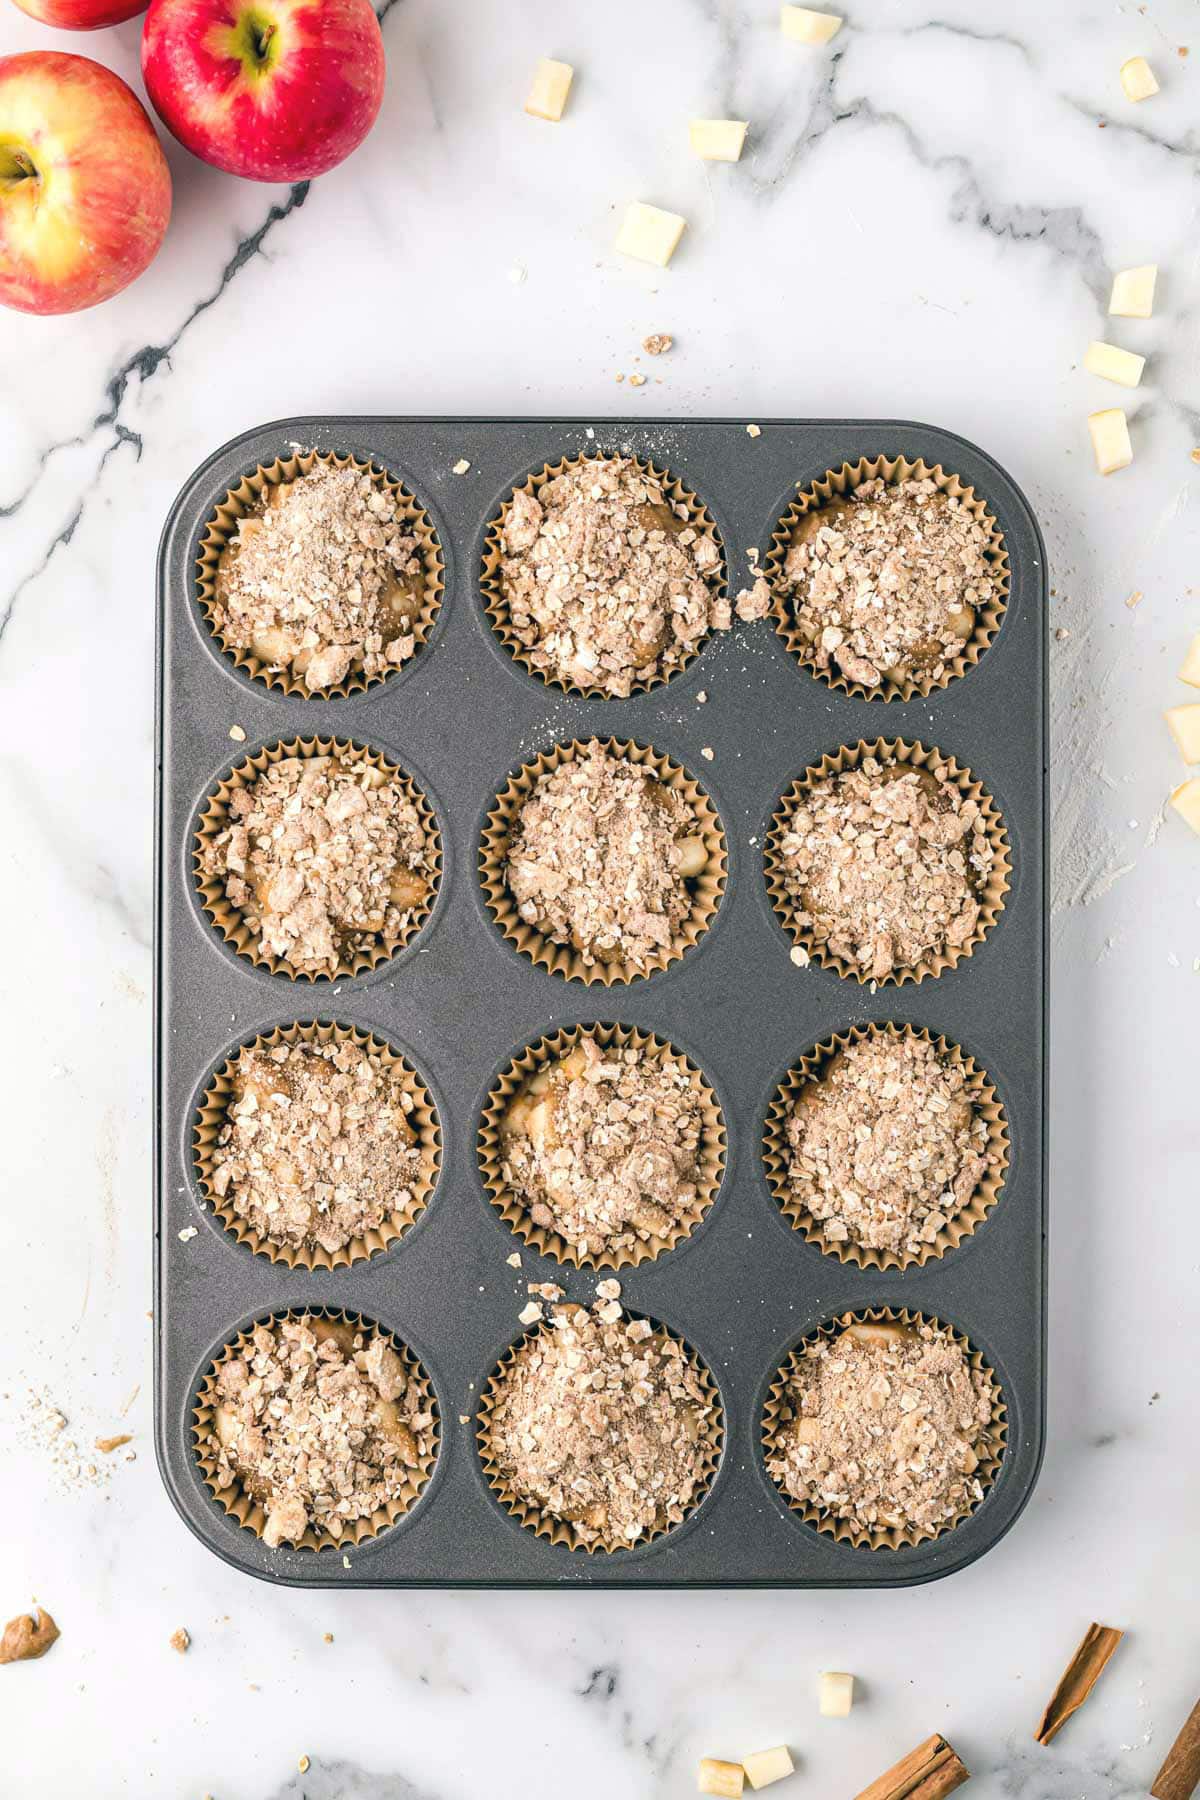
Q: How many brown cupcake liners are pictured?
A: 12